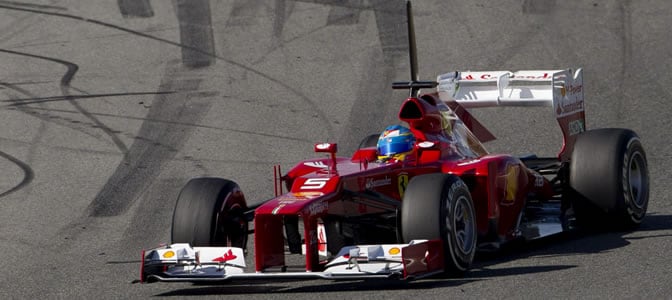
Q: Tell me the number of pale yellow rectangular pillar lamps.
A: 0